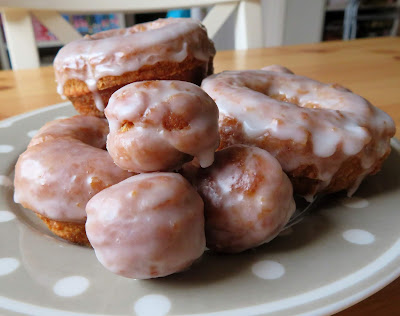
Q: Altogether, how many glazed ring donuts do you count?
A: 3